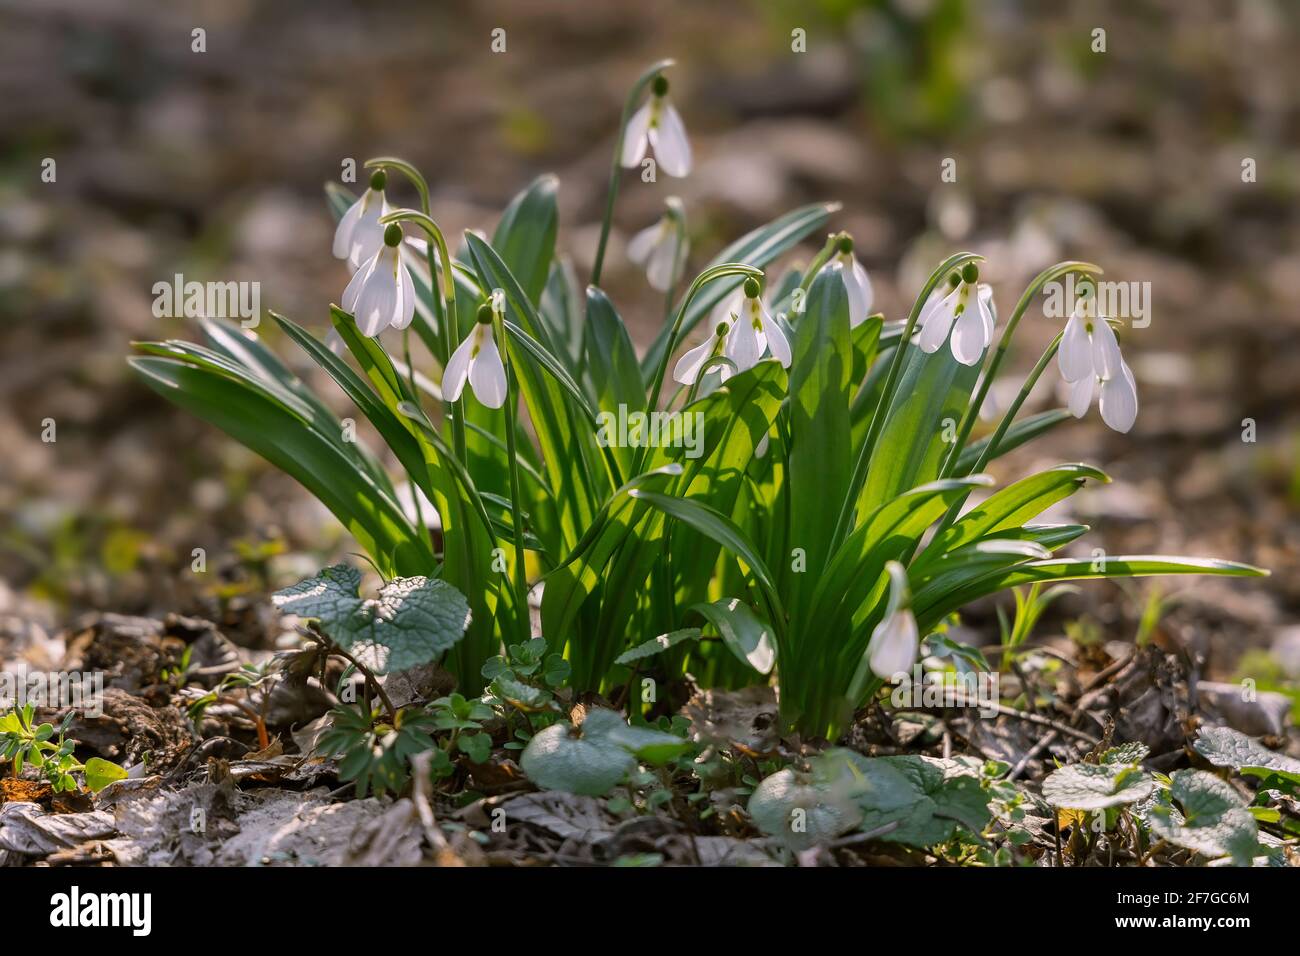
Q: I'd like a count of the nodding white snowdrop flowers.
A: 13